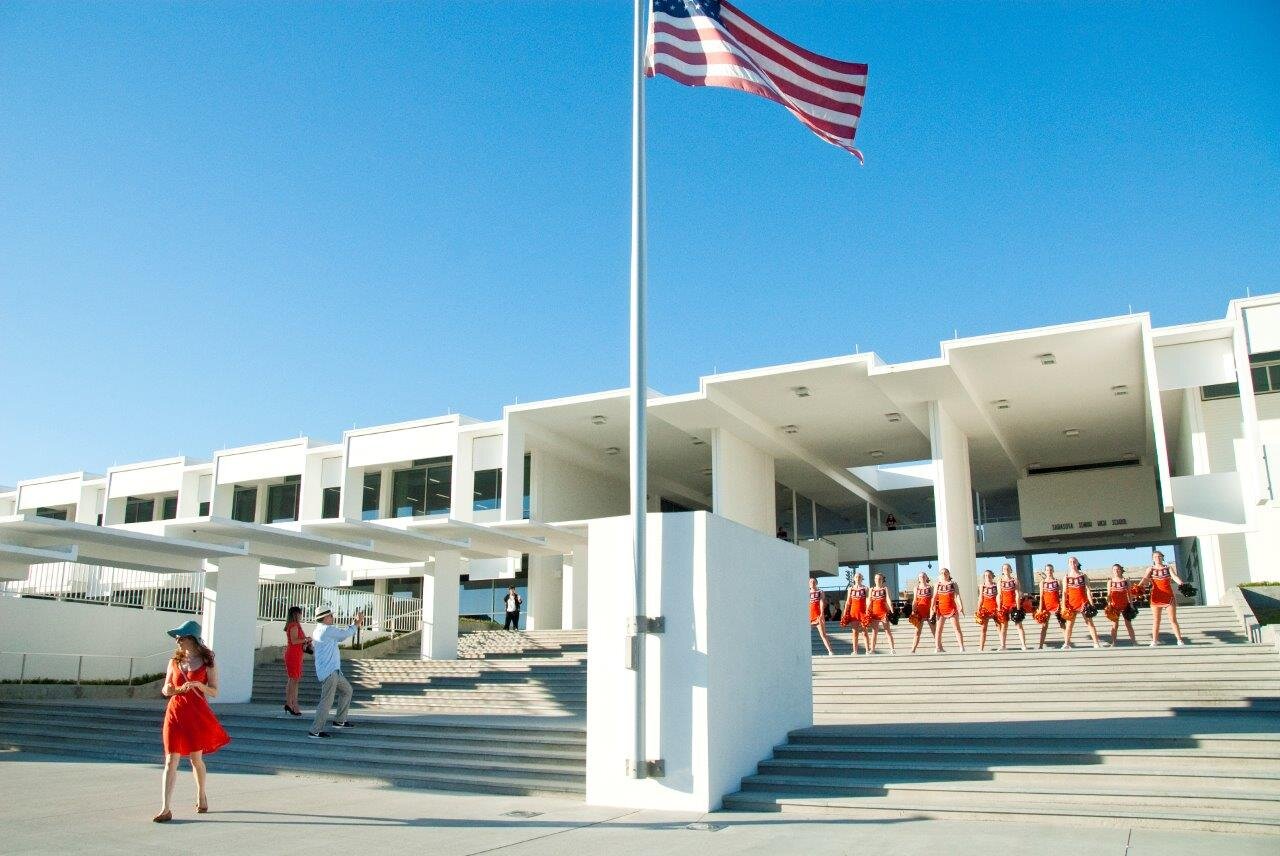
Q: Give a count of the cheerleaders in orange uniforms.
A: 11